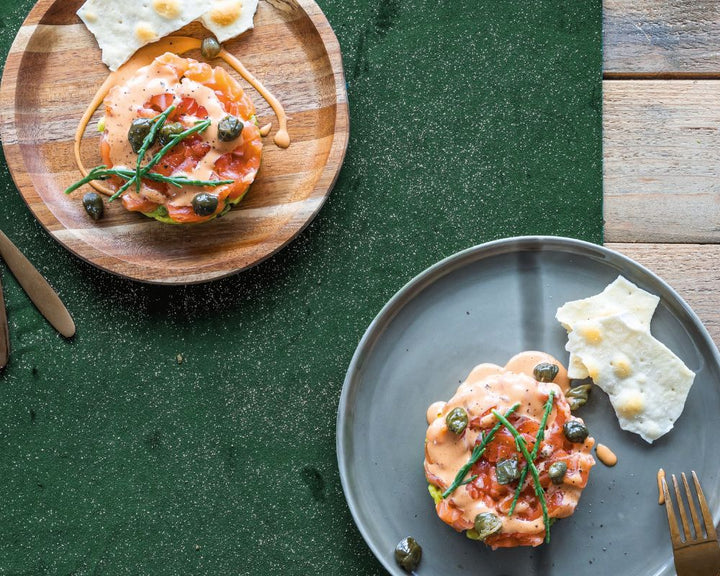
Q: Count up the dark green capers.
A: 14